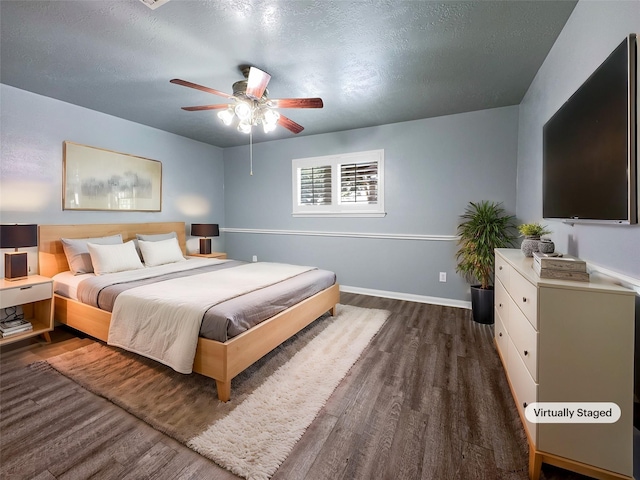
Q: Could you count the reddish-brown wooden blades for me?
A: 5